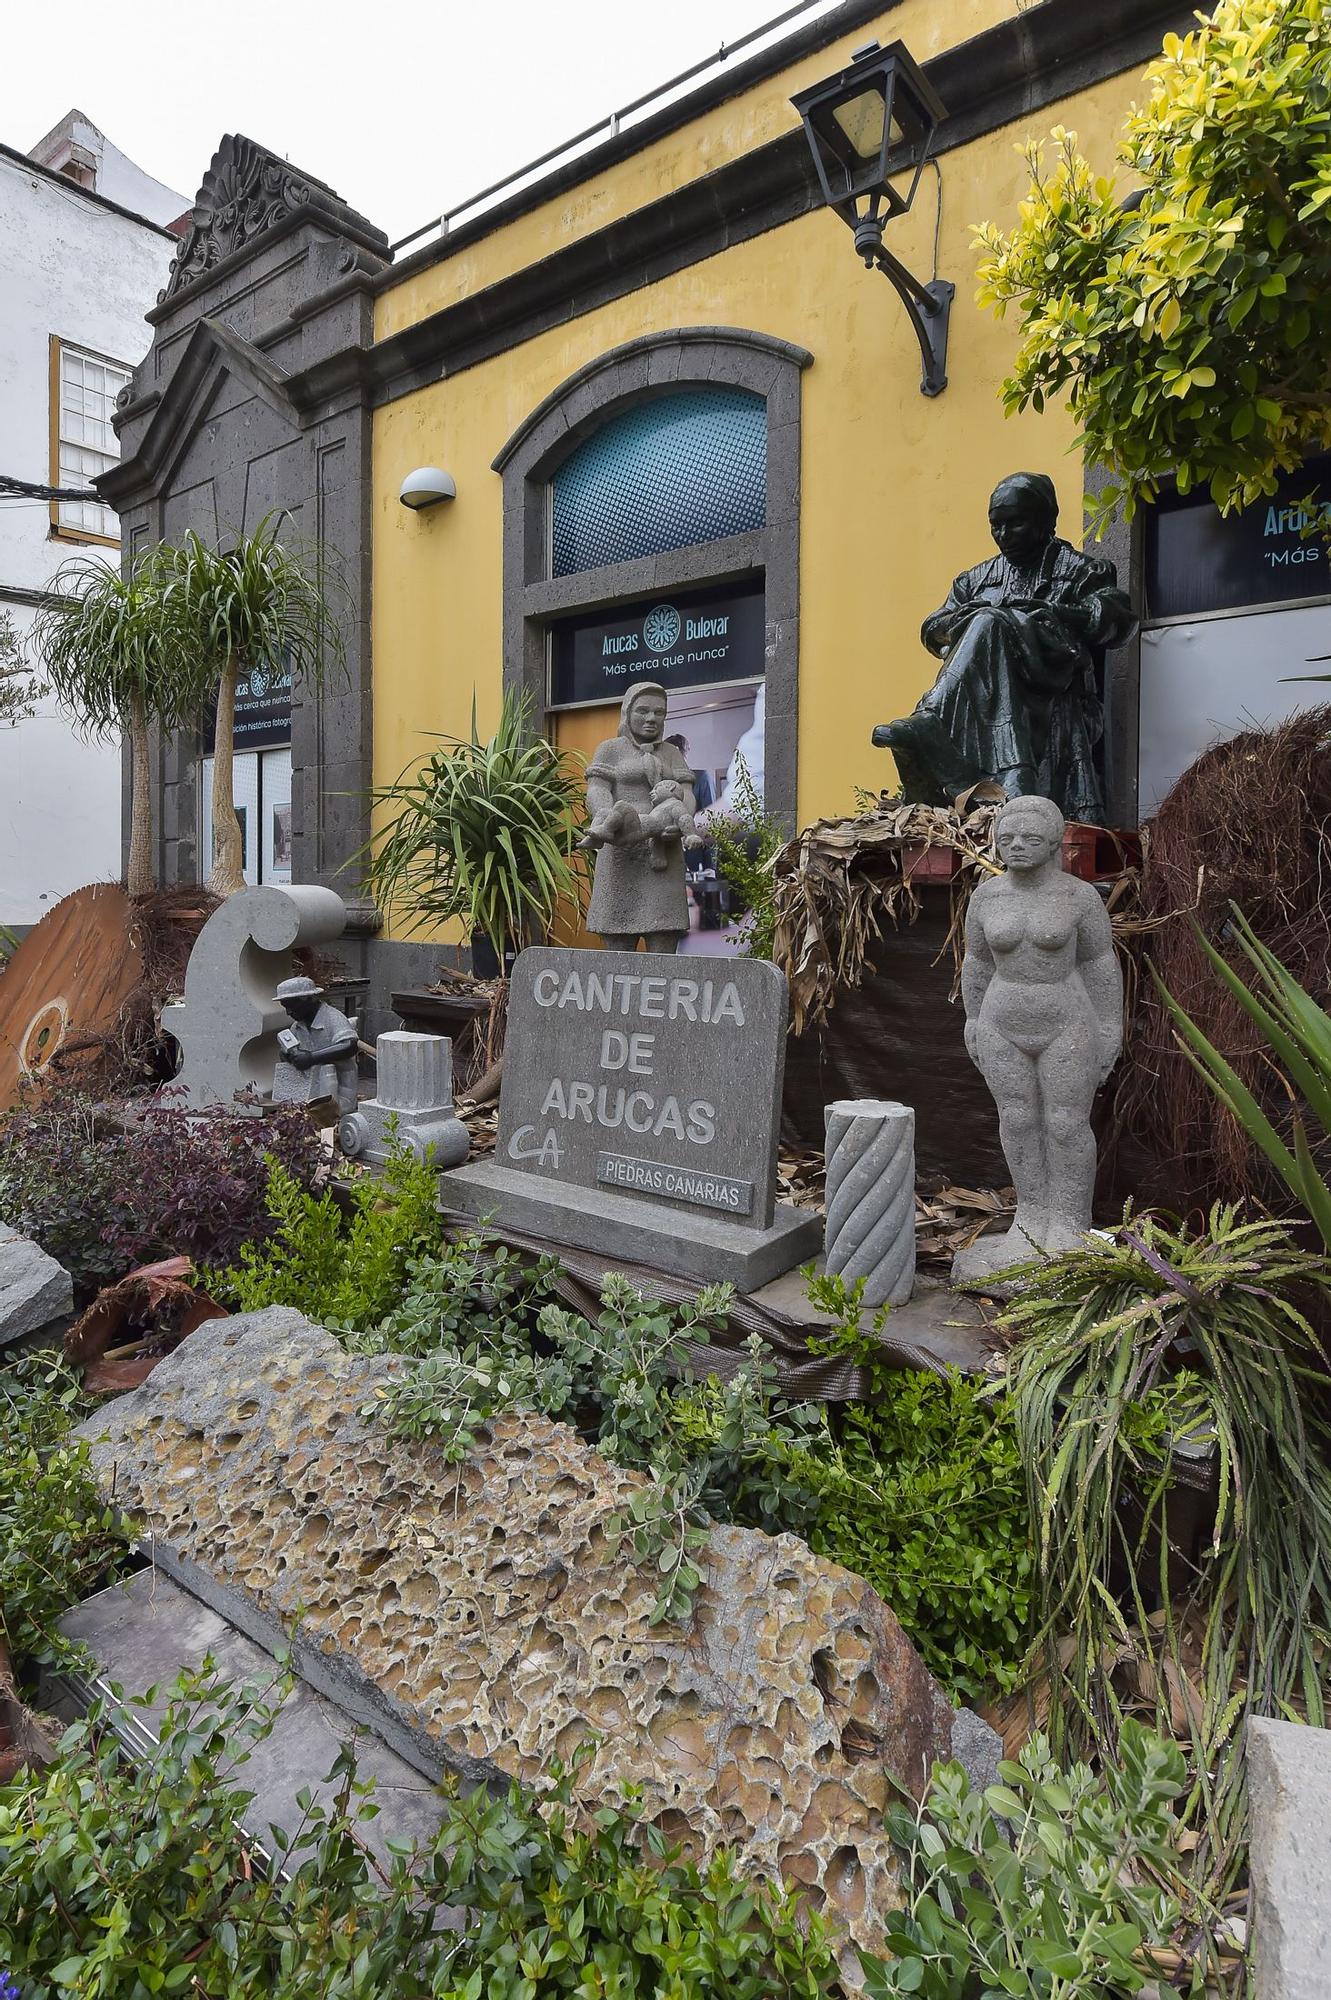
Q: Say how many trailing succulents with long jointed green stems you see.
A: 1